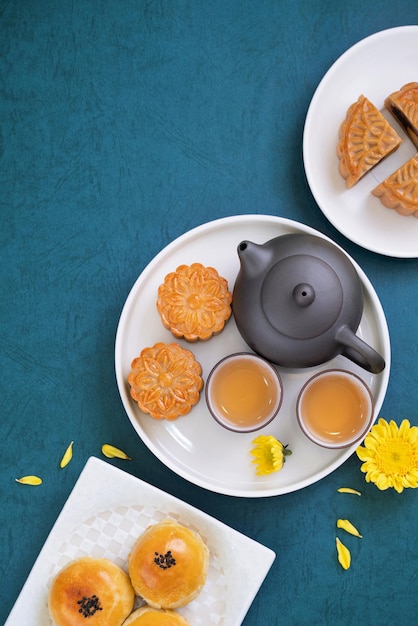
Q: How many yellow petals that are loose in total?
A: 6